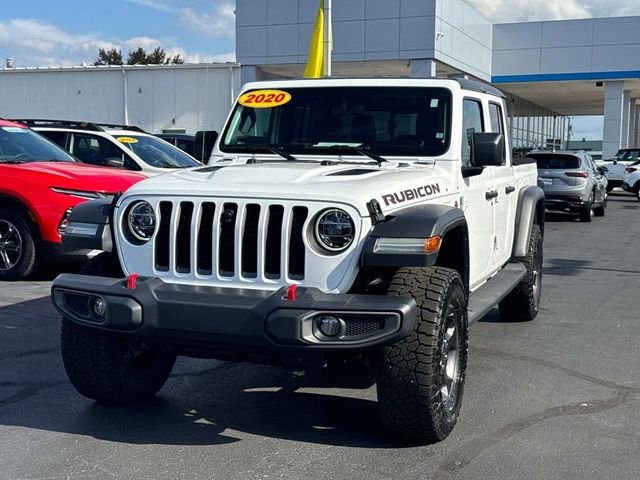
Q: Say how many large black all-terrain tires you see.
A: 3